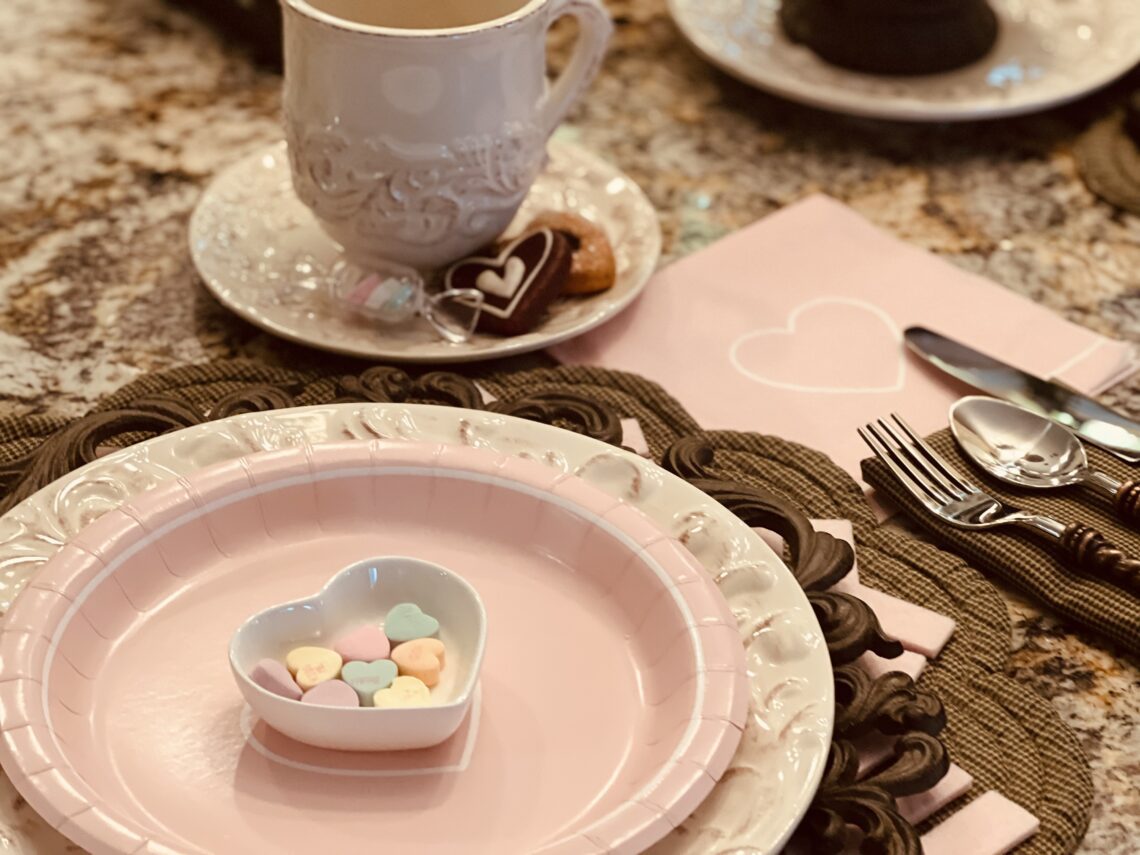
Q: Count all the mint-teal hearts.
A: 2